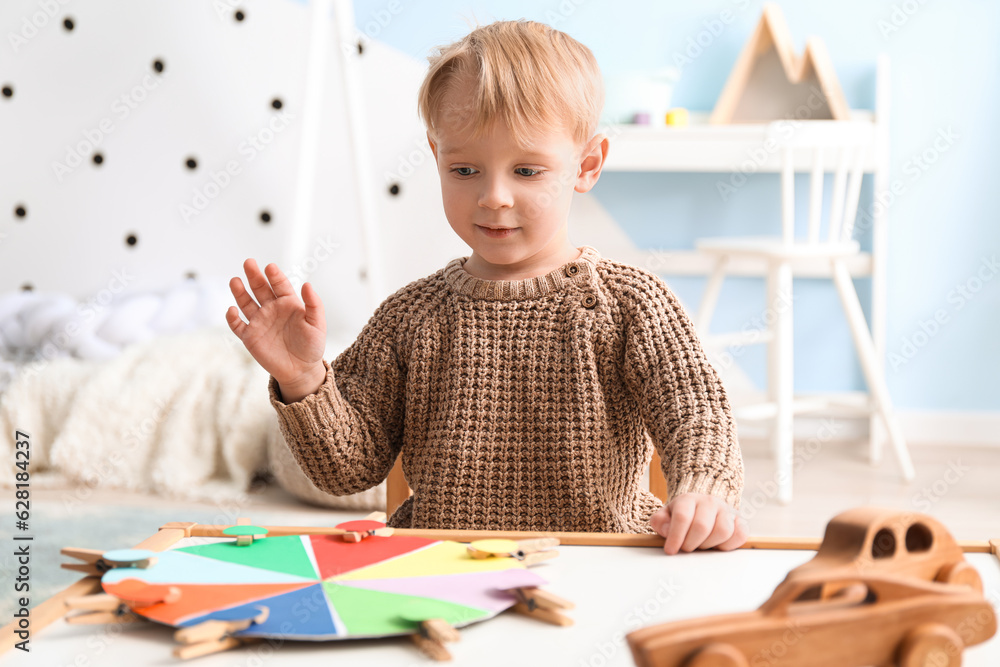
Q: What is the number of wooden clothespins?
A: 8